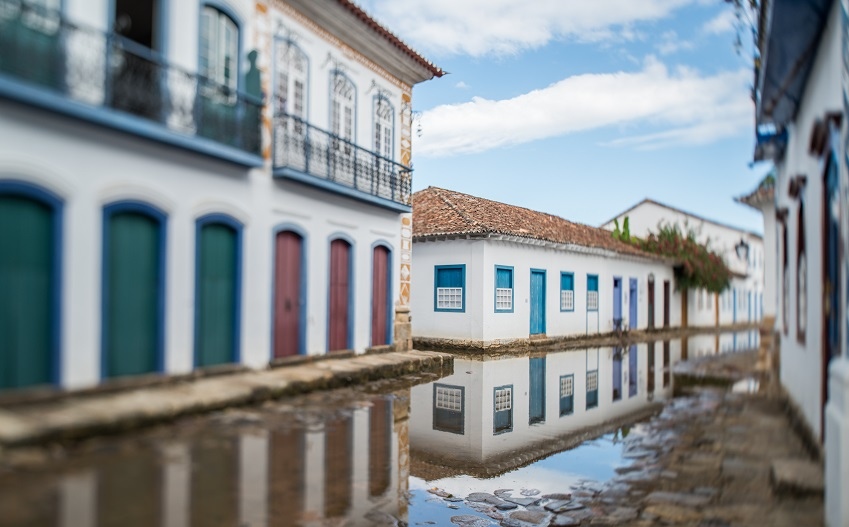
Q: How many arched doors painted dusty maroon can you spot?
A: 3